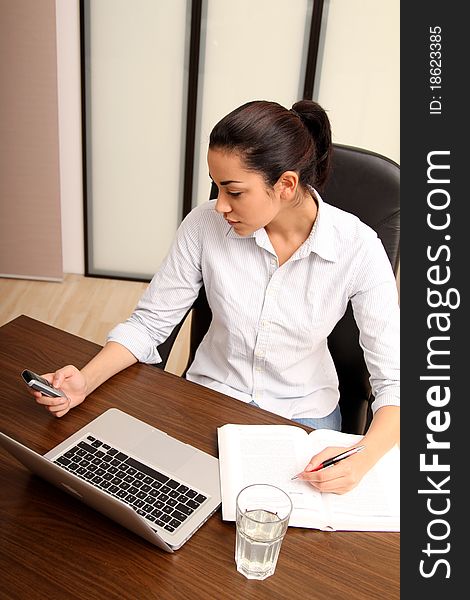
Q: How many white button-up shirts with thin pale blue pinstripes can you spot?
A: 1